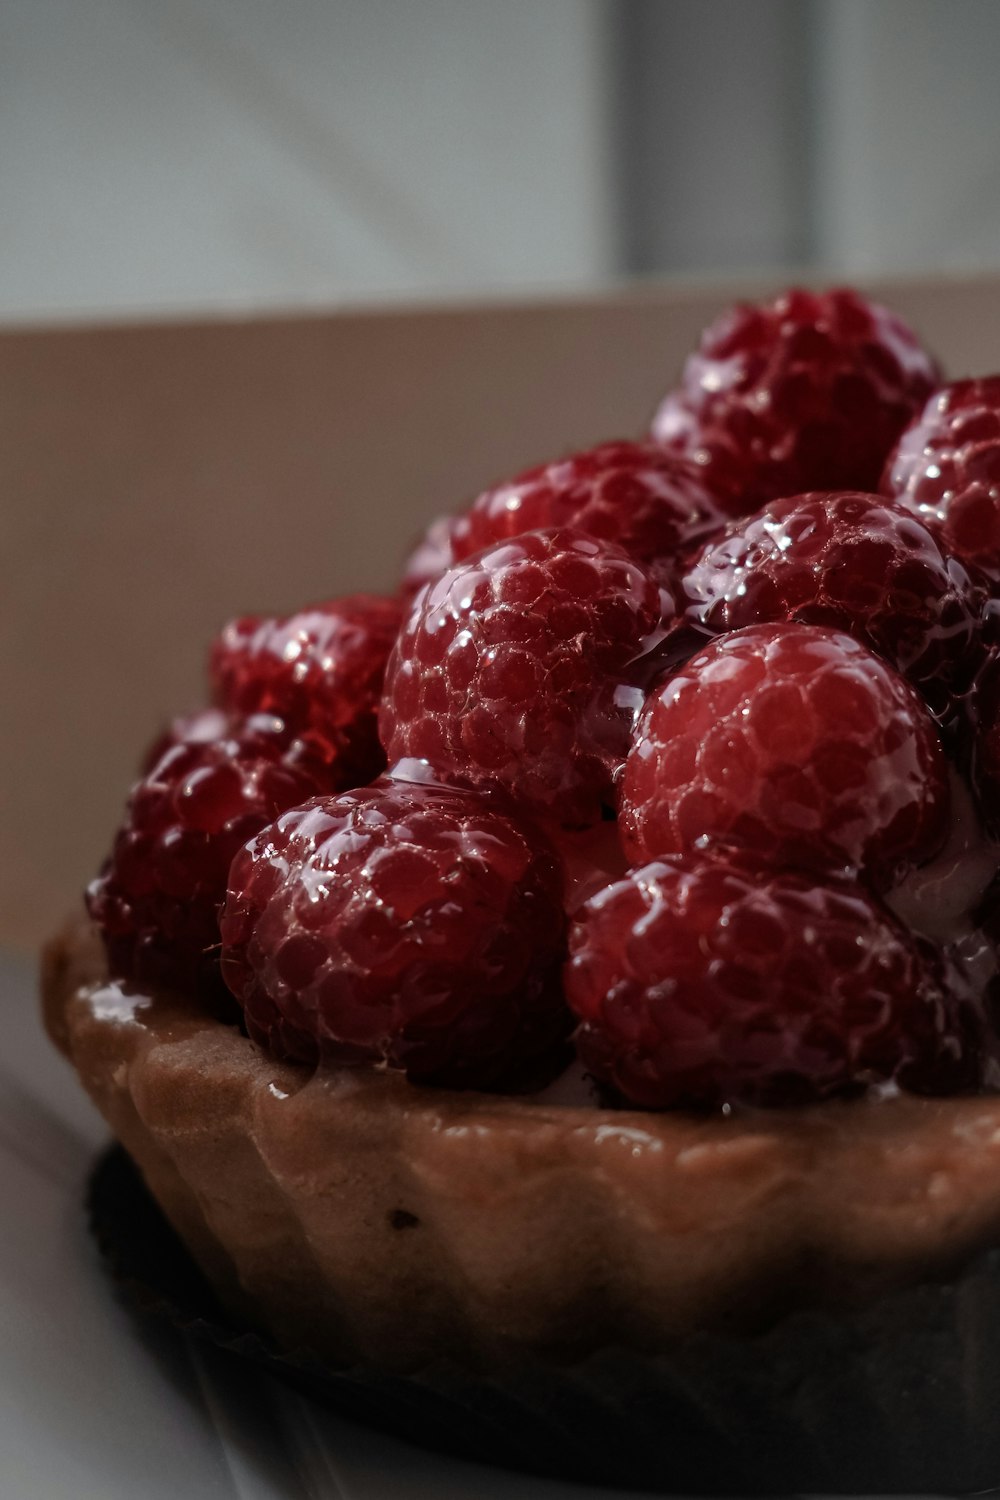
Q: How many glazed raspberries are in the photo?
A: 12